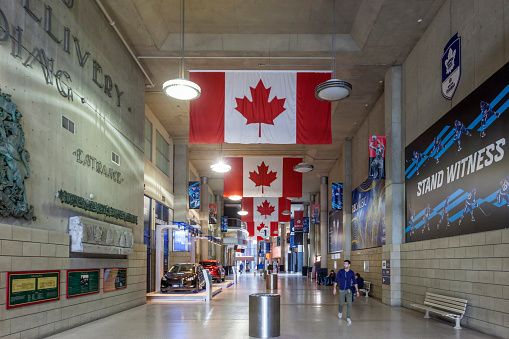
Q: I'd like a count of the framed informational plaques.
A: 3